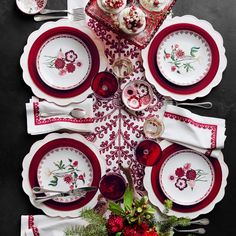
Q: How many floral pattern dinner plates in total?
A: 4